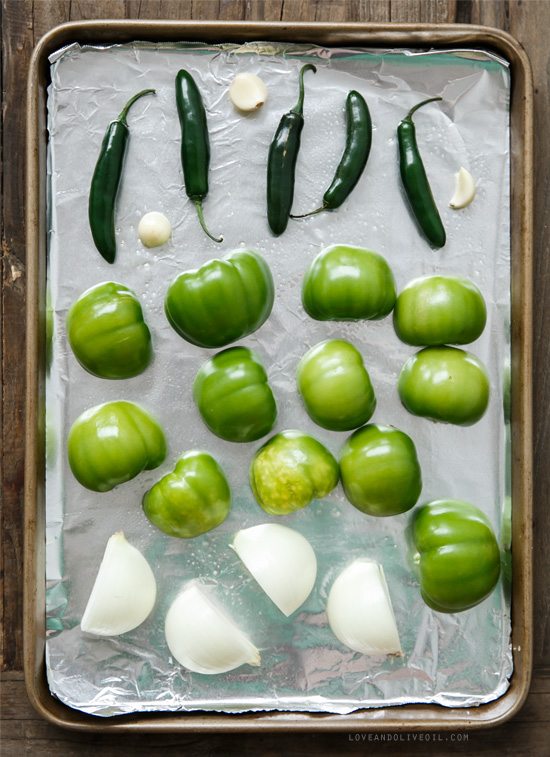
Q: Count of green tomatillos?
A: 12